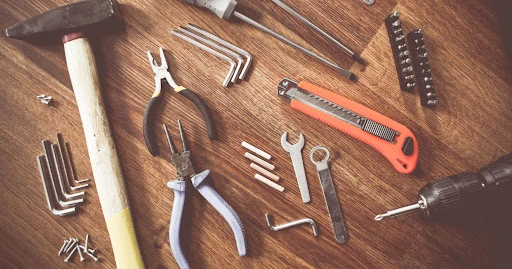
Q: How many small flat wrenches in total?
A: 2